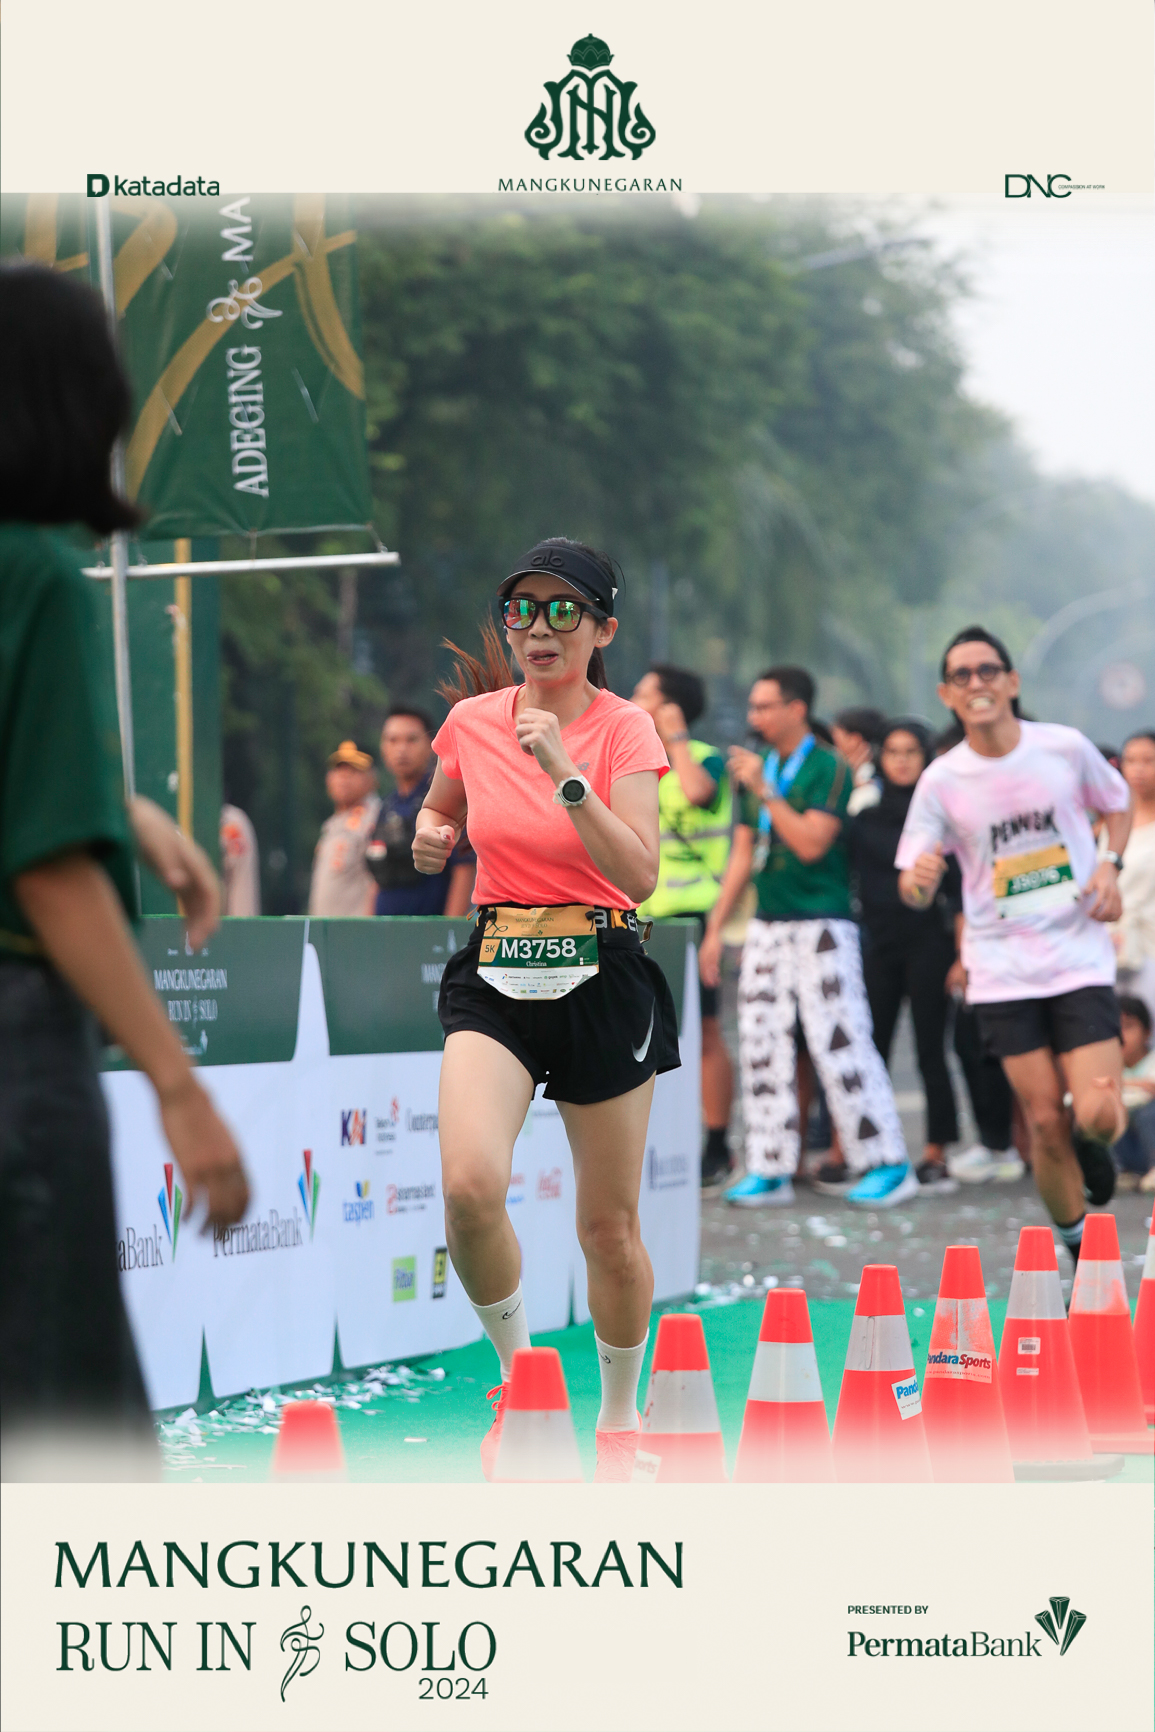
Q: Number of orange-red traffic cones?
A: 9